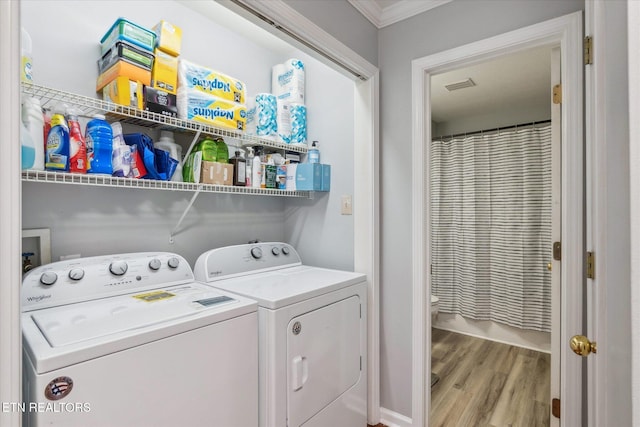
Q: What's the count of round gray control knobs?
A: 8